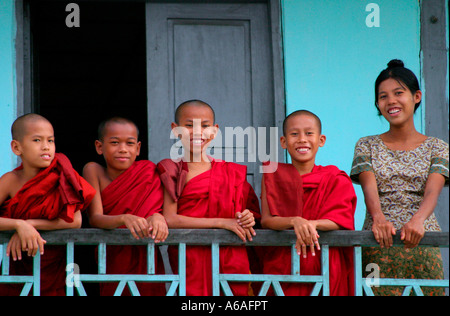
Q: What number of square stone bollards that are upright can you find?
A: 0